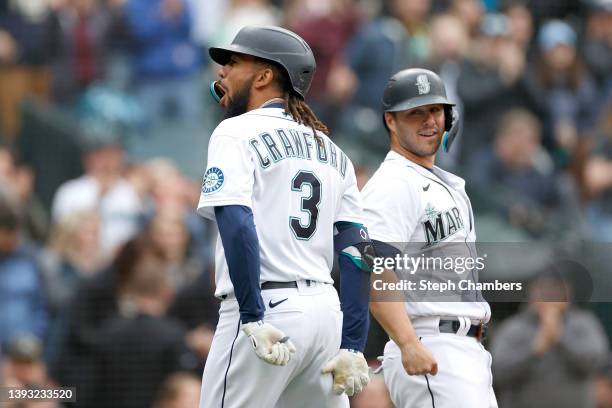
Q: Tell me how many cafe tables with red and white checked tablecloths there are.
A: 0